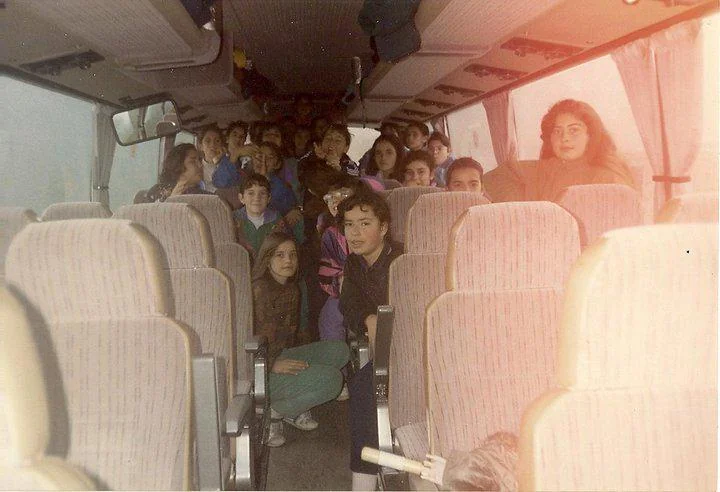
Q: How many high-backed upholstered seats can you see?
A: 12